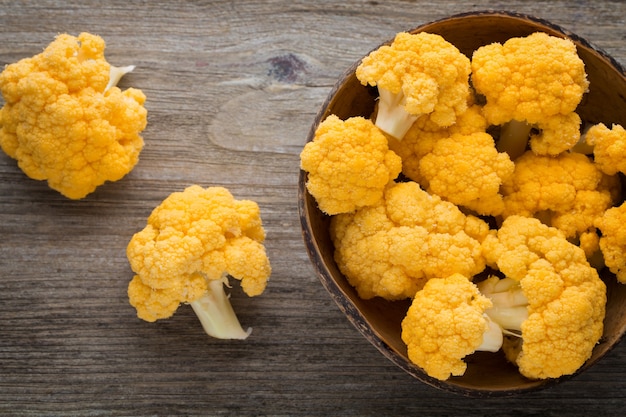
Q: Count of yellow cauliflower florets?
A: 12